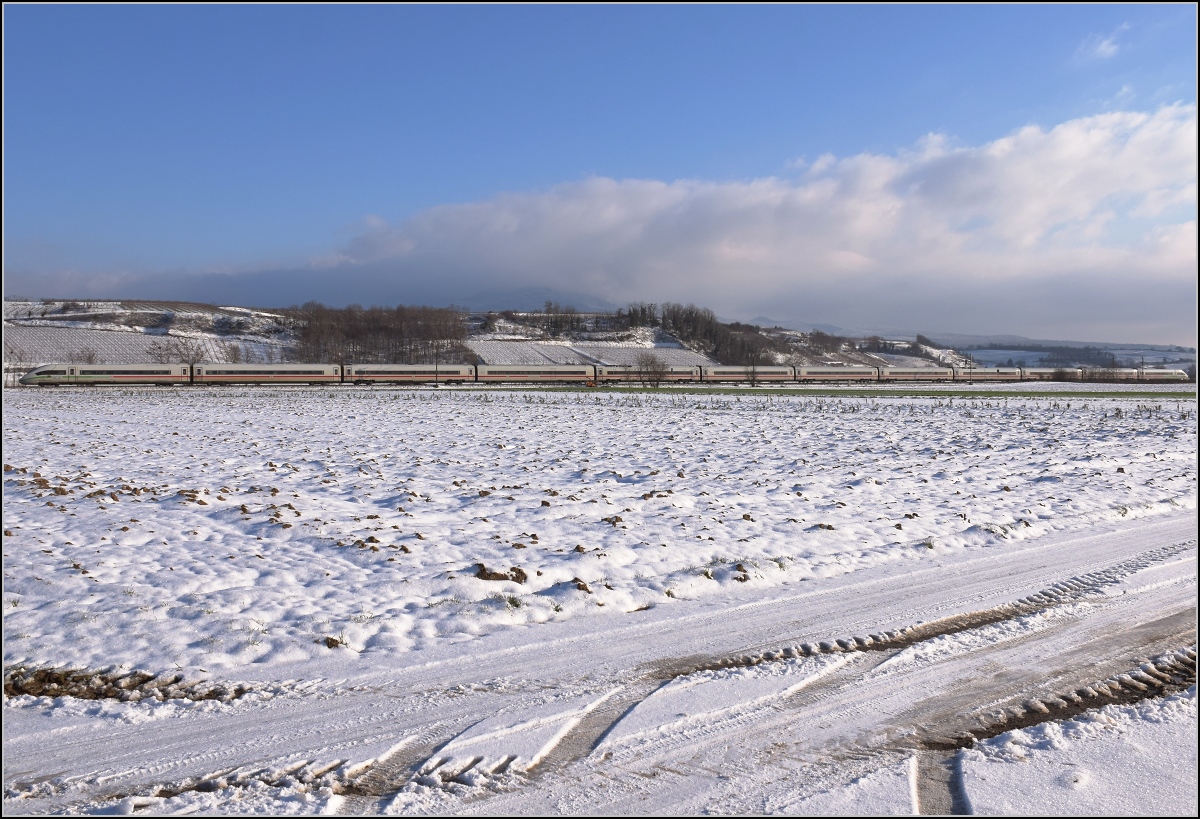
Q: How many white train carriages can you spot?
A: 12